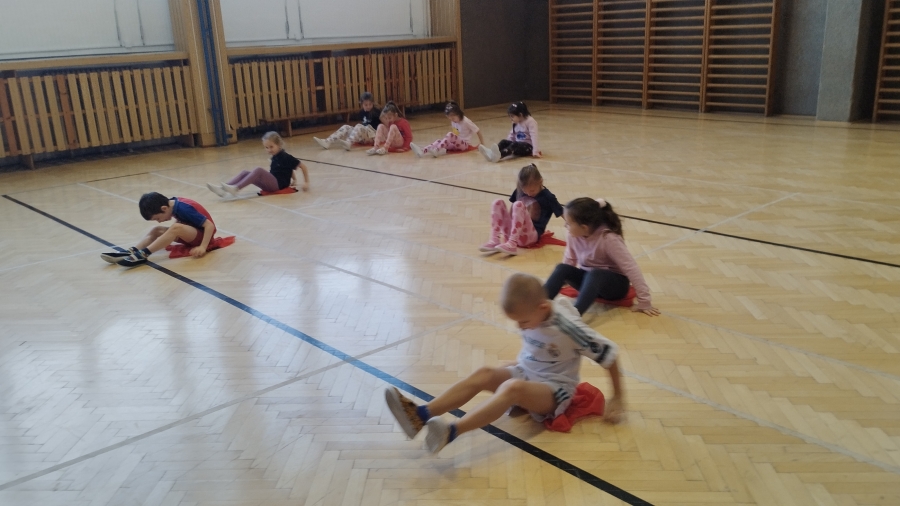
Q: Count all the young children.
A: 9